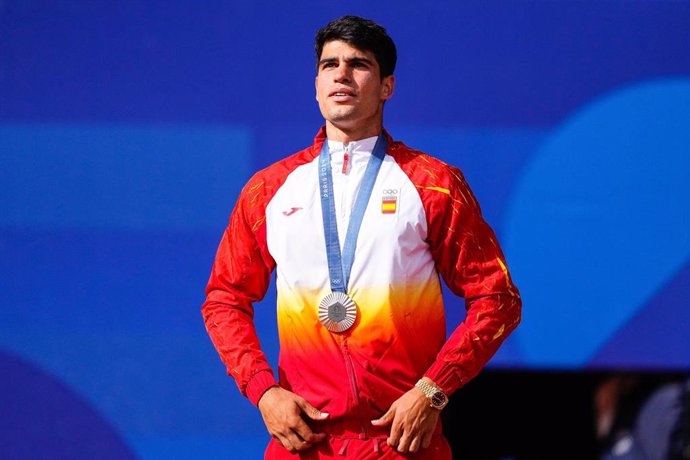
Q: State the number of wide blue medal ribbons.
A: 1